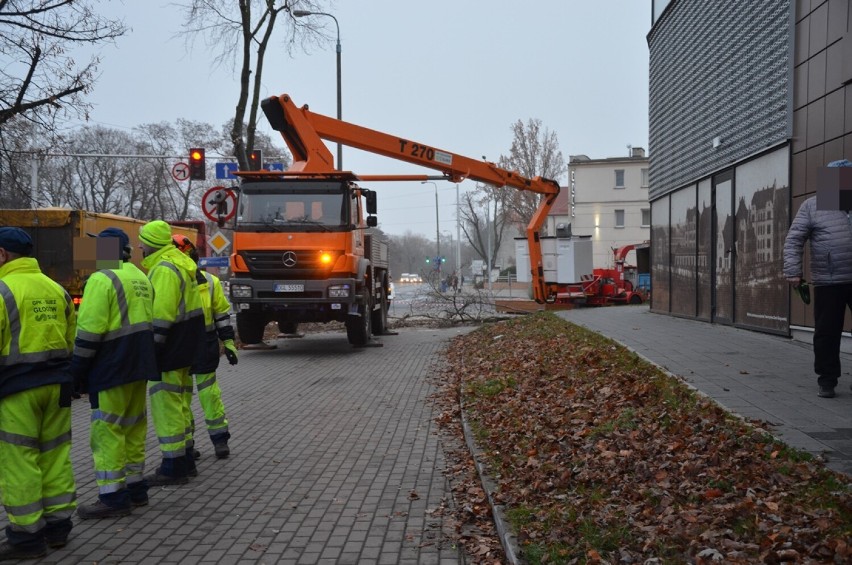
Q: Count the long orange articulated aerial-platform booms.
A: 1